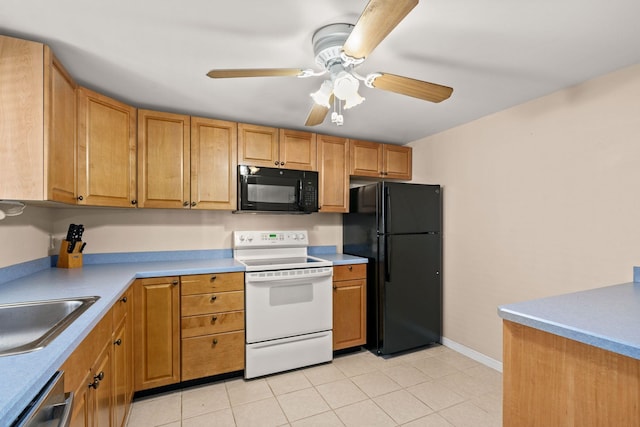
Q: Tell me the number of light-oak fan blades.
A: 4